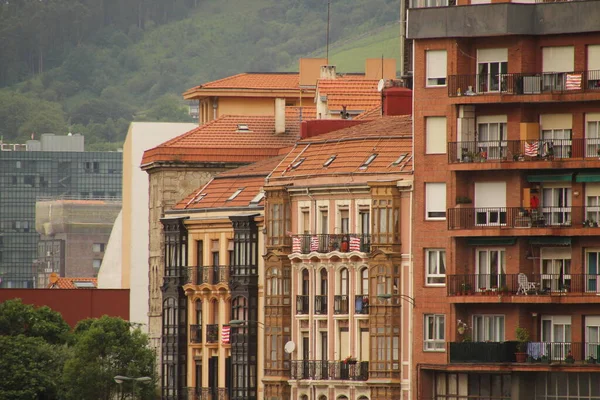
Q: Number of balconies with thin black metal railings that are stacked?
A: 5